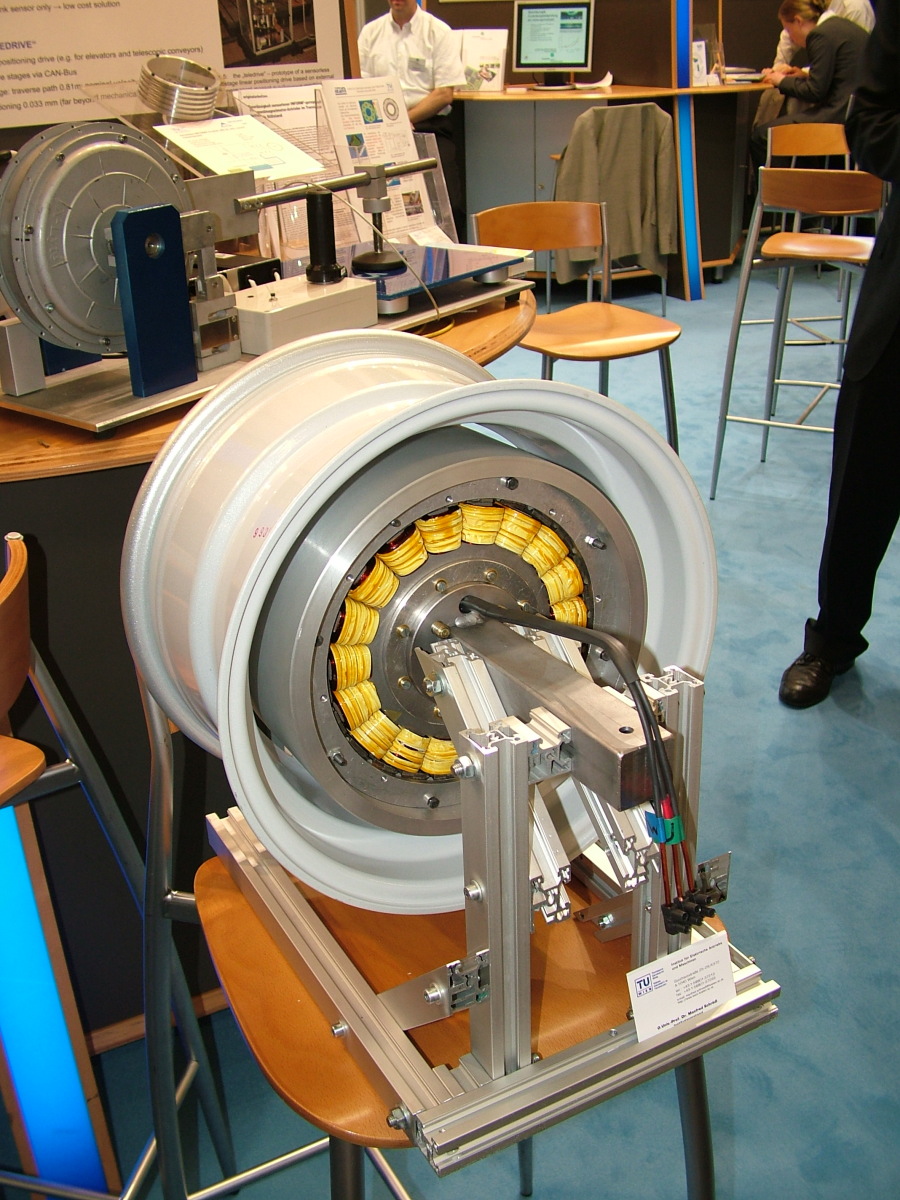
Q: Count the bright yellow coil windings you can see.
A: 14